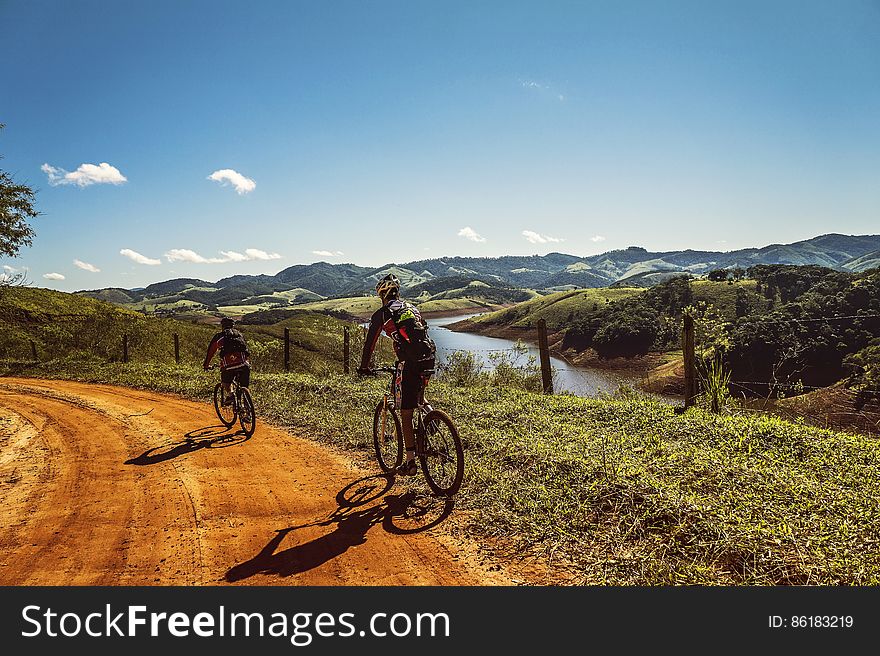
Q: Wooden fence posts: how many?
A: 7